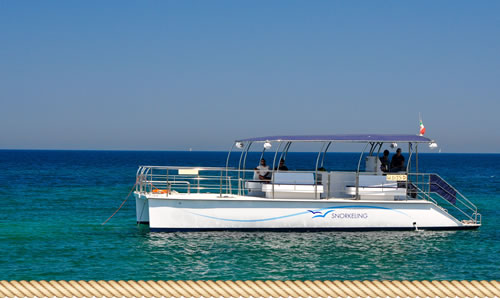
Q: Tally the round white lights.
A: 4